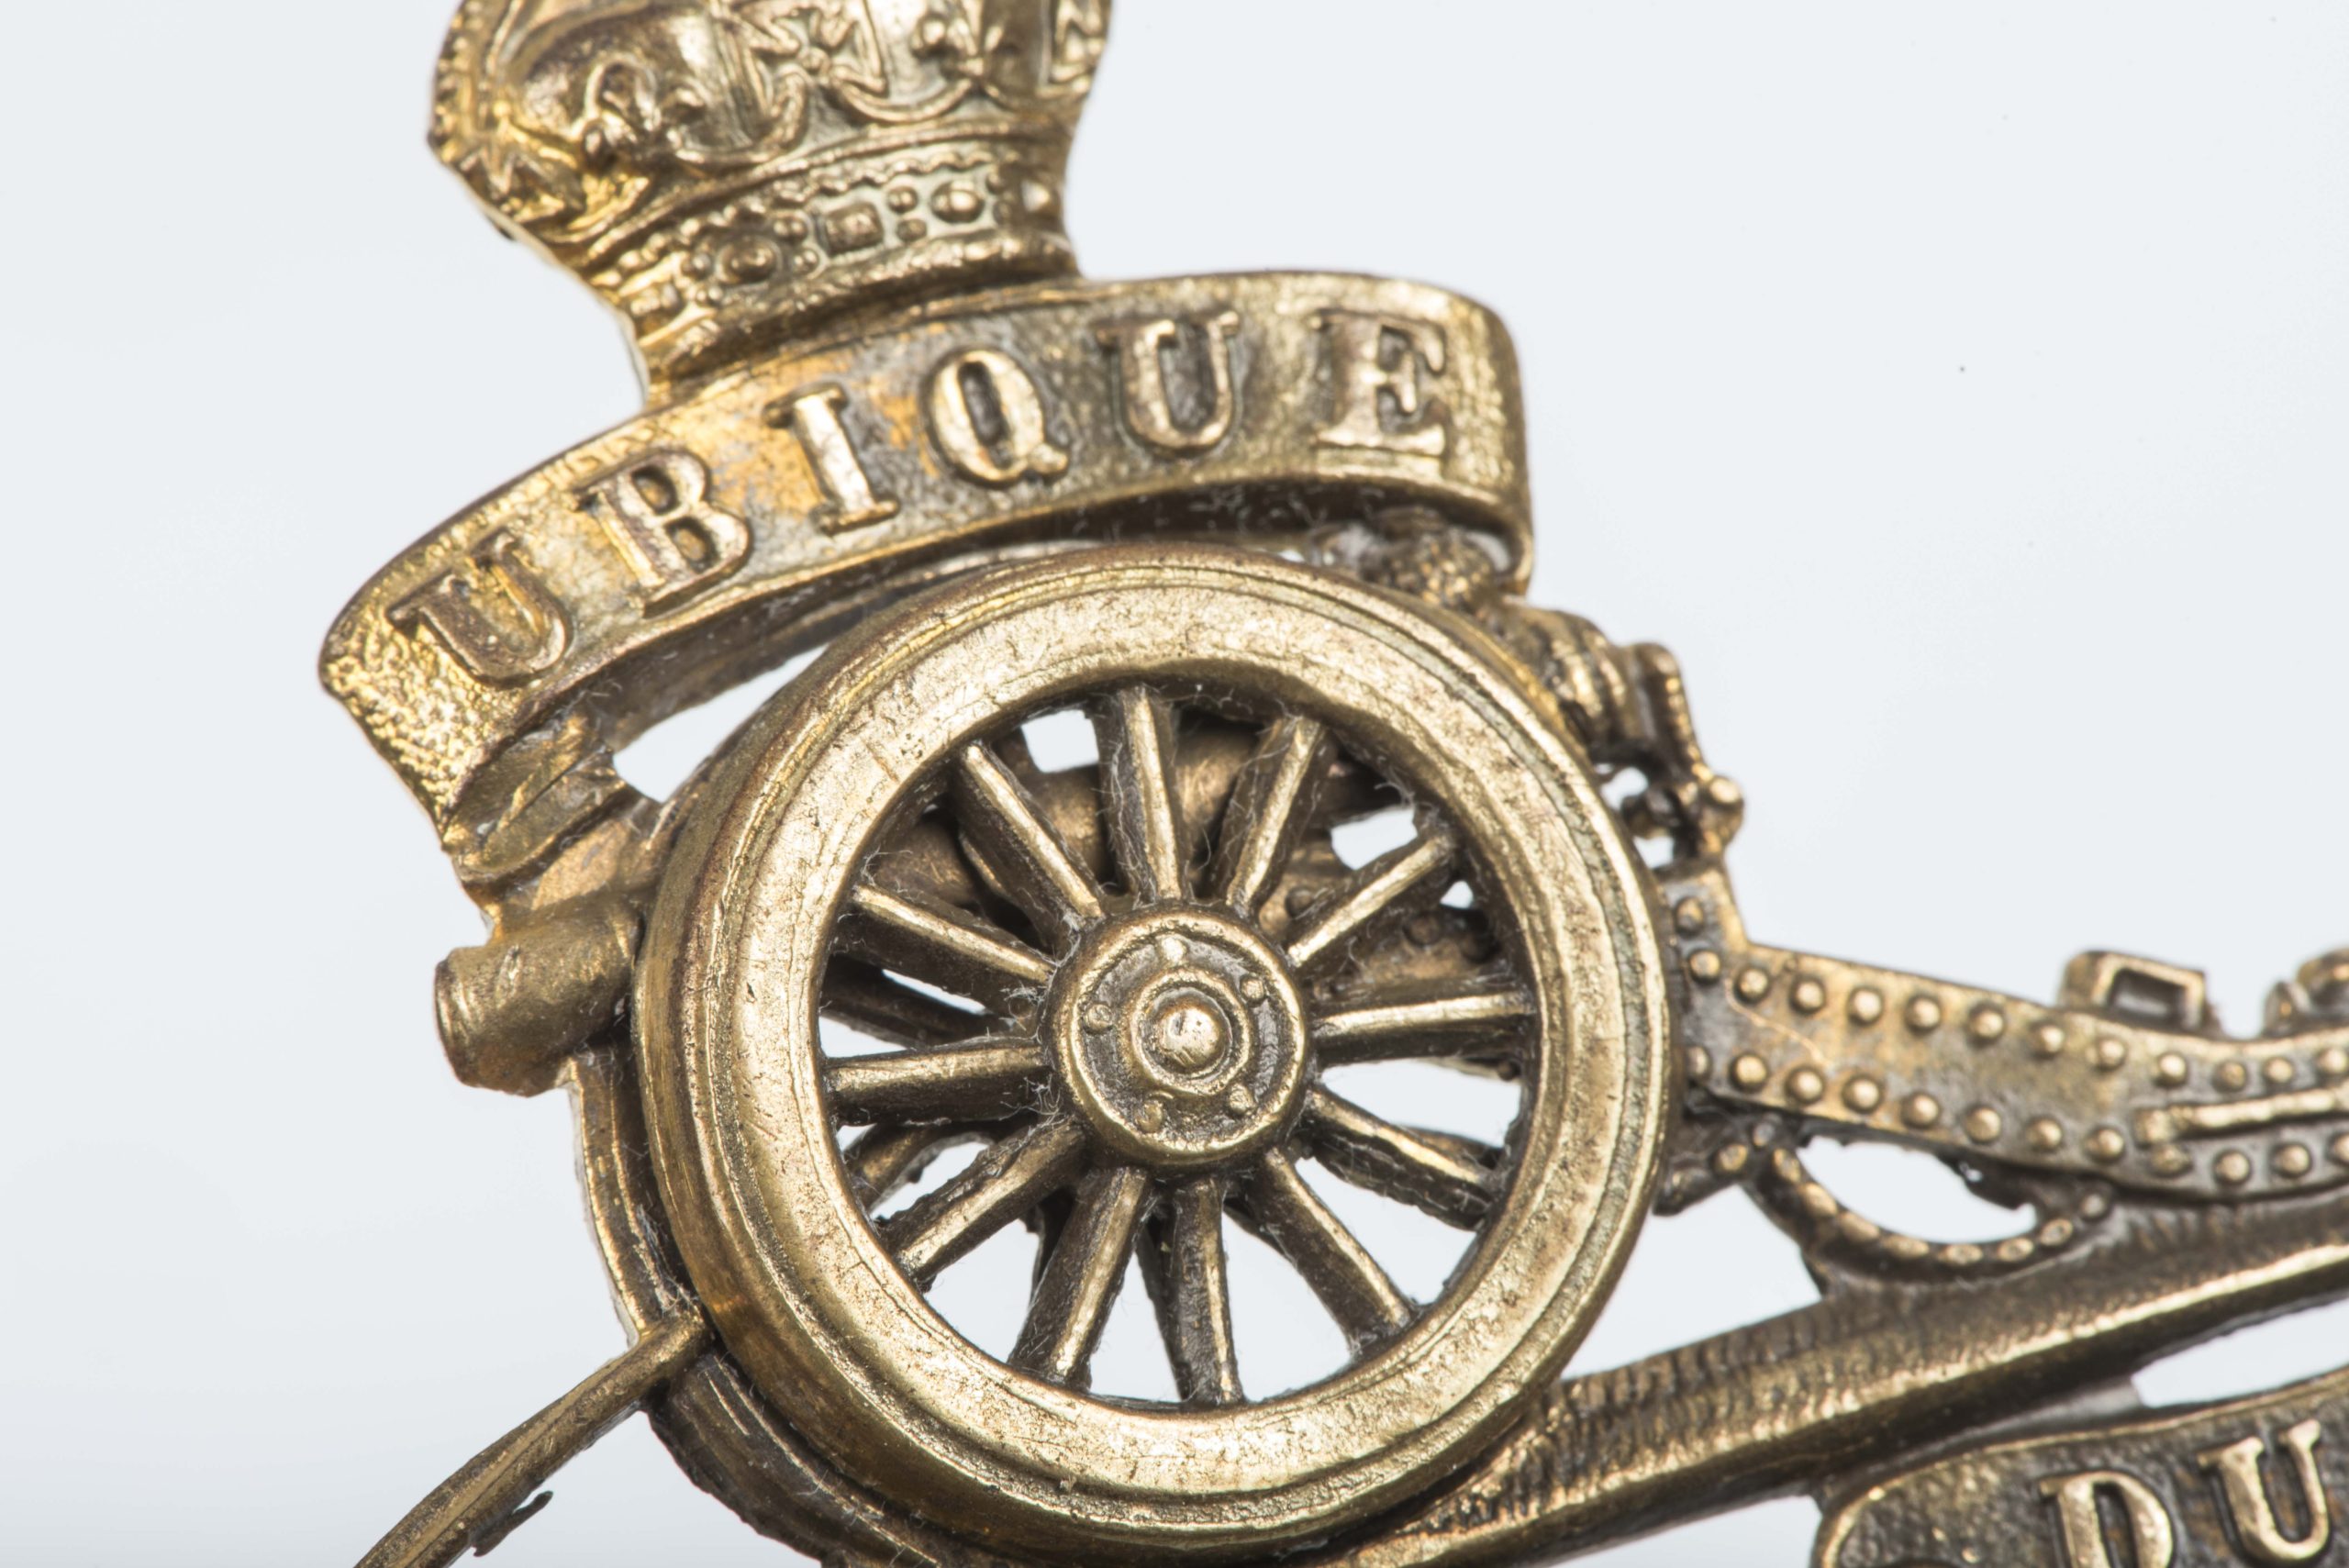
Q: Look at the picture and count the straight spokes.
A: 12